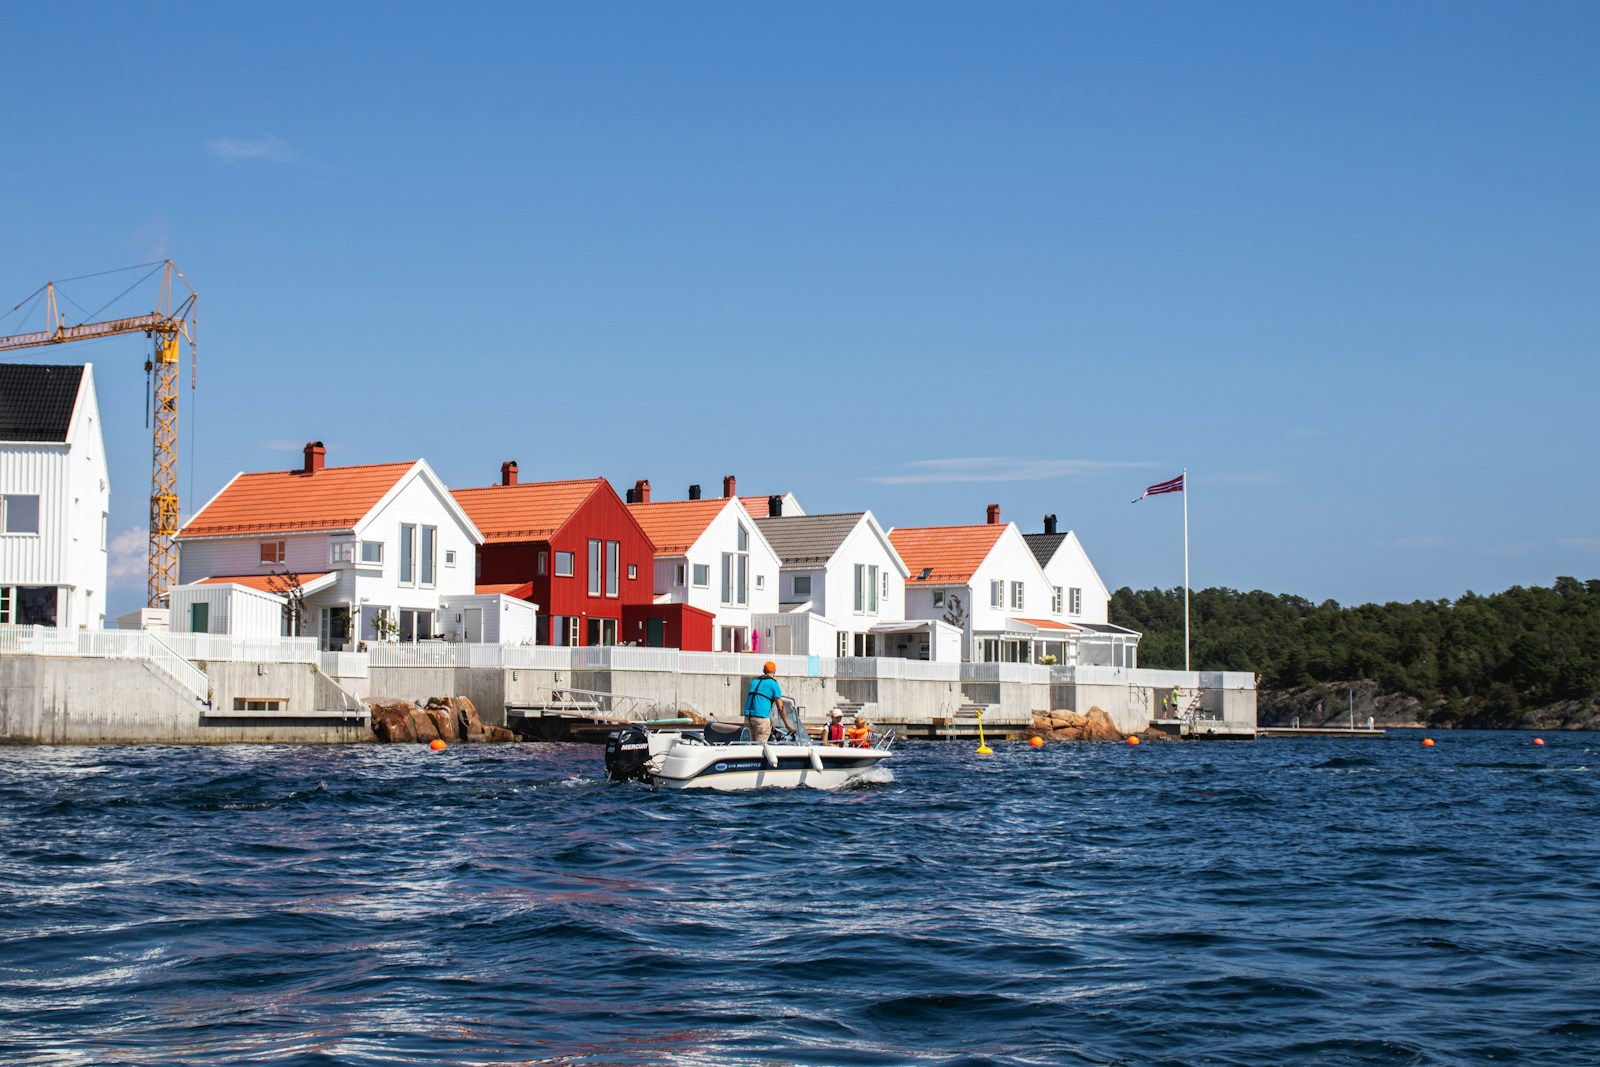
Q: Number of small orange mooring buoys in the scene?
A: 5